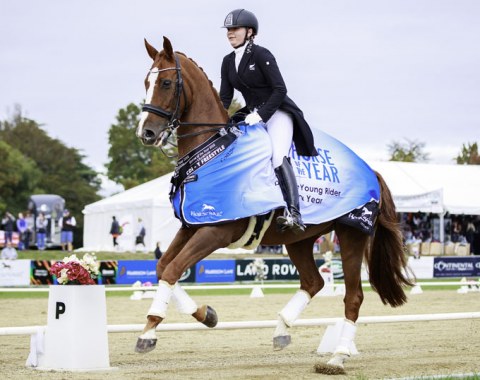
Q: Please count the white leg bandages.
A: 4